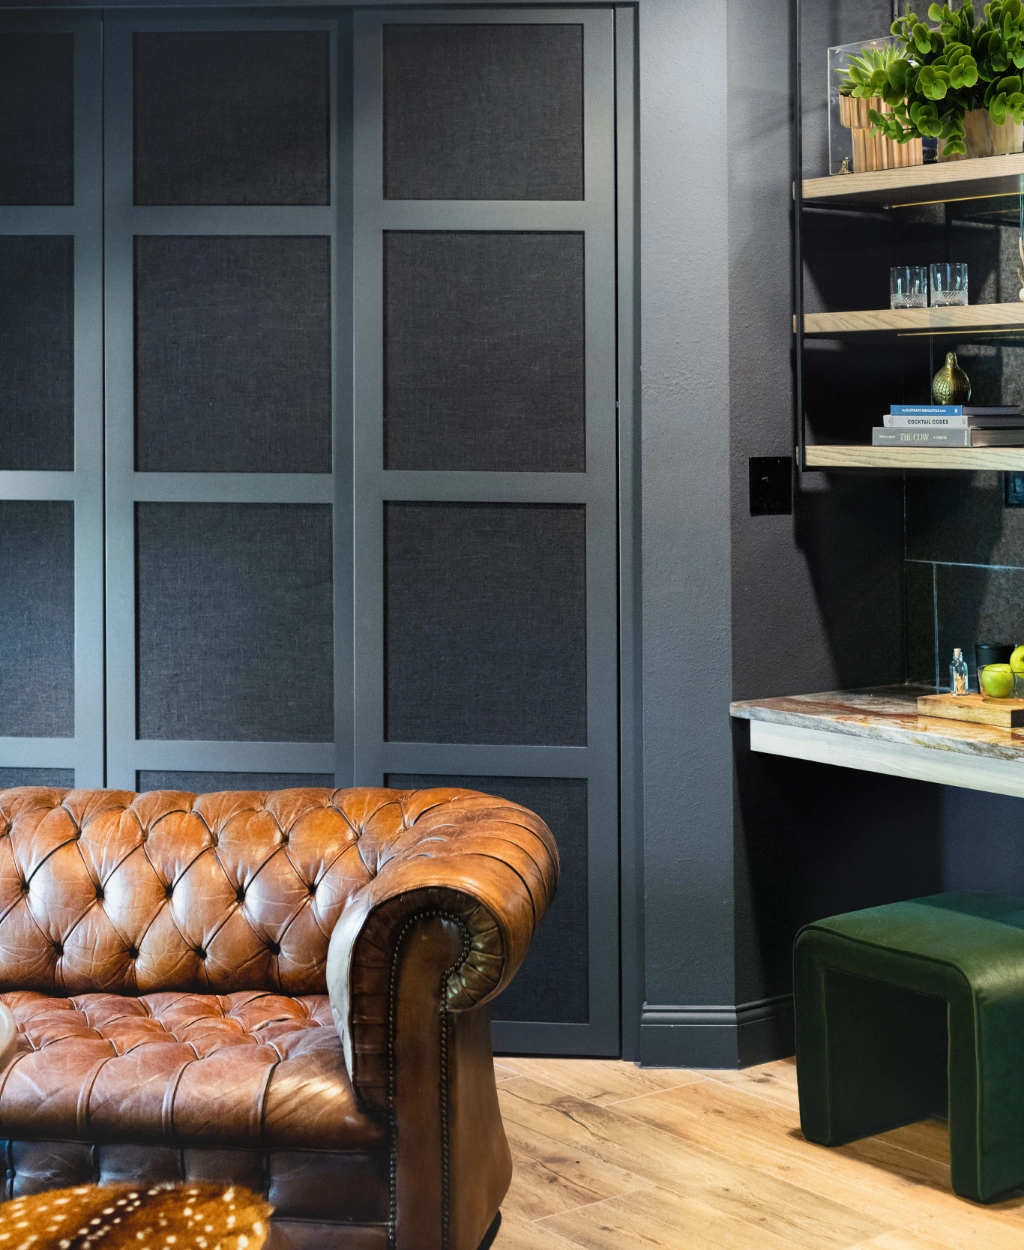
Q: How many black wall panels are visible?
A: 12